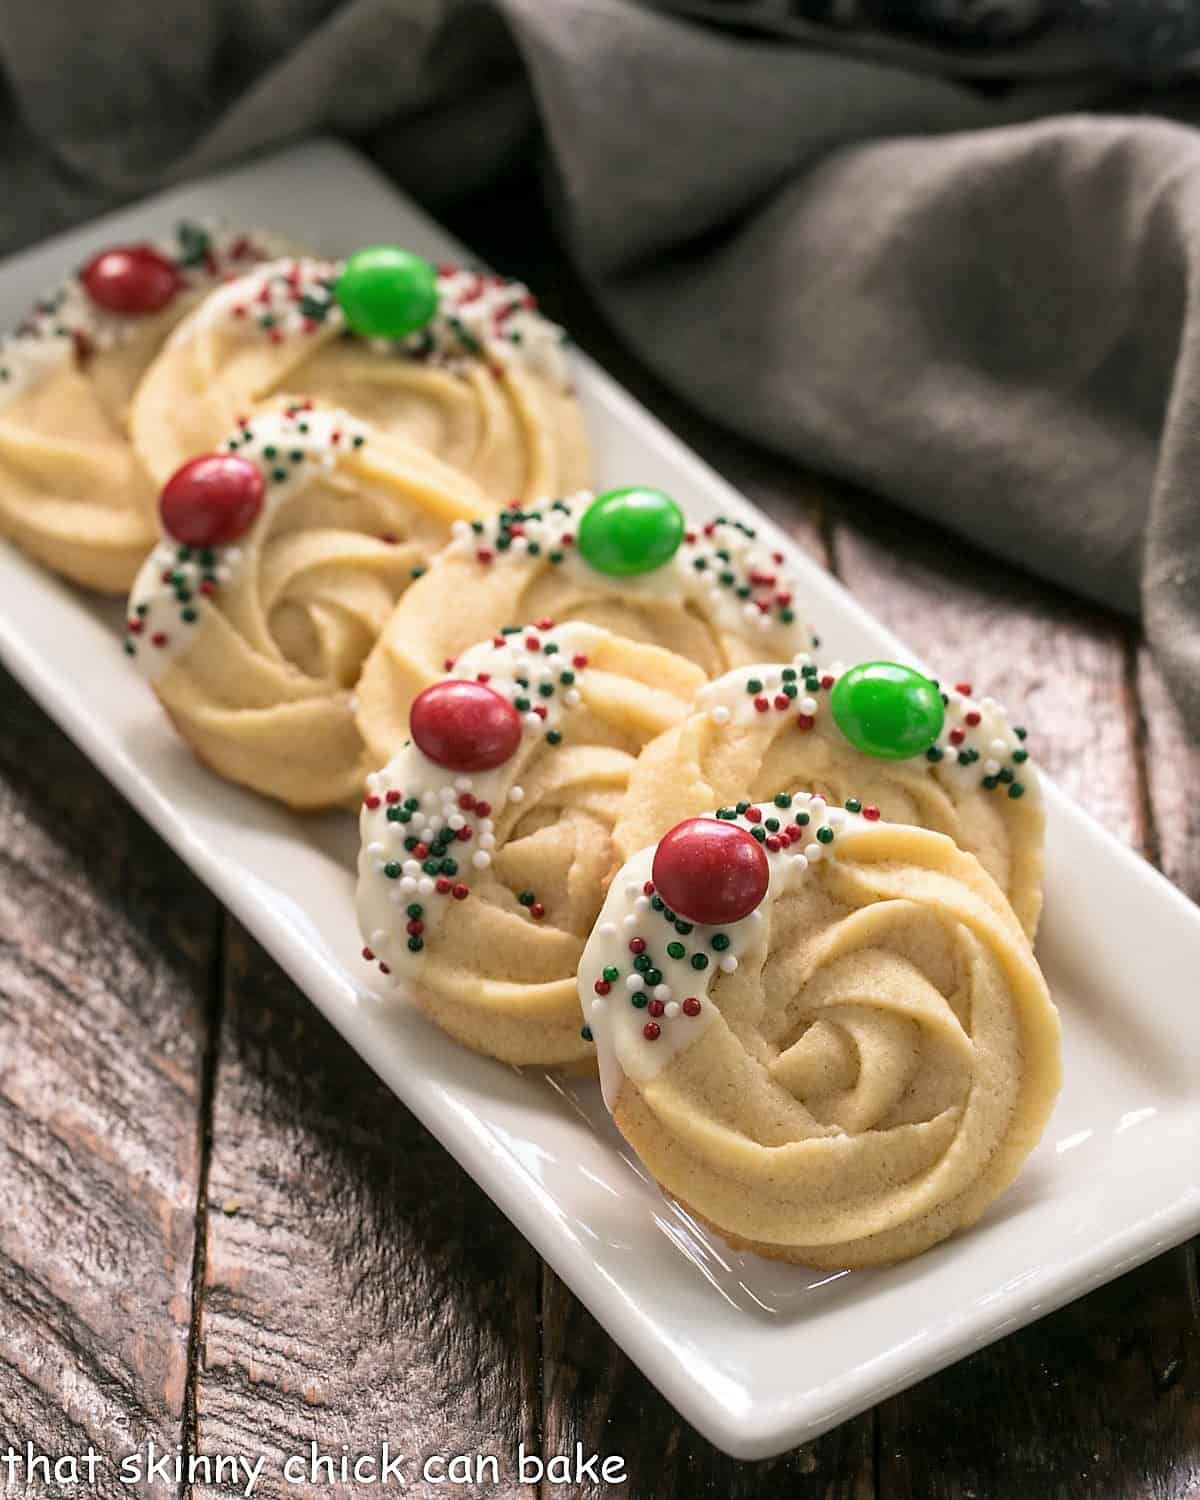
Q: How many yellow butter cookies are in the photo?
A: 7